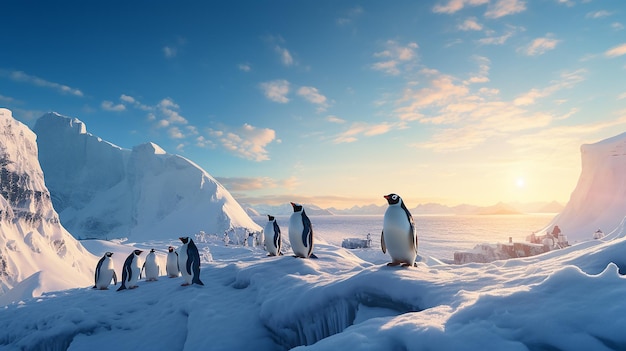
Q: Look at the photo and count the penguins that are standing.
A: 8